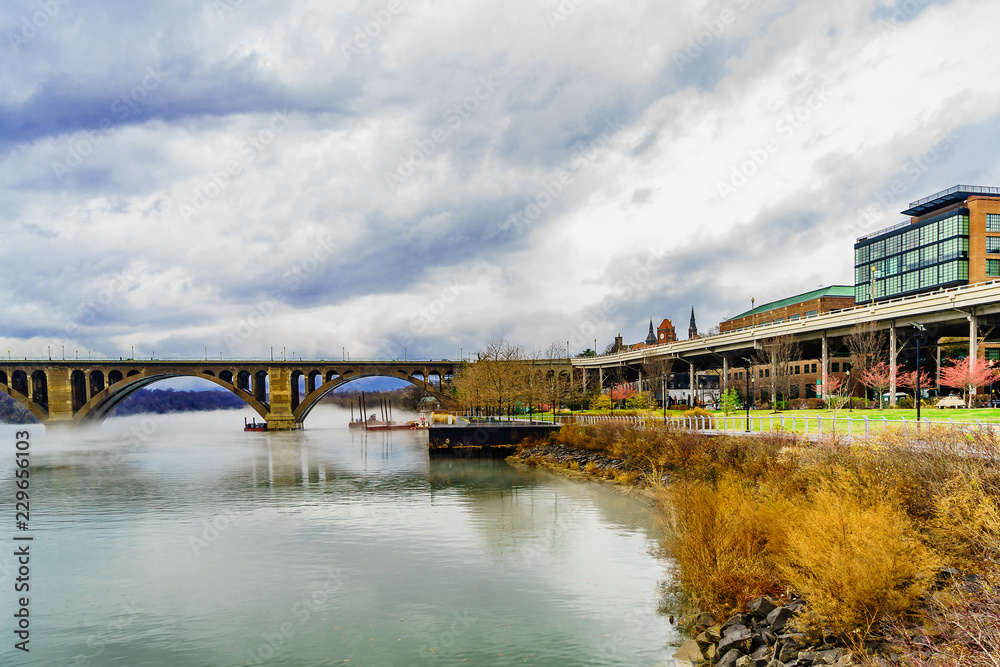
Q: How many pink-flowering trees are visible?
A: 5